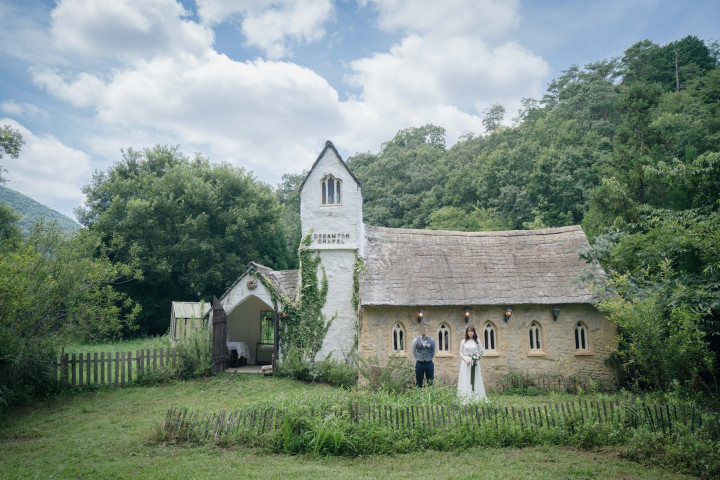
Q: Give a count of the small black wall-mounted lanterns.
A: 4